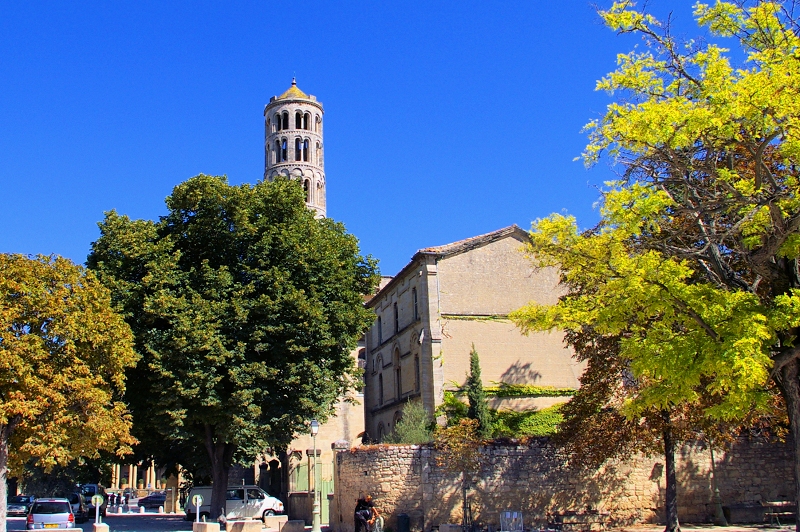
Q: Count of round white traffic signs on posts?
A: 2